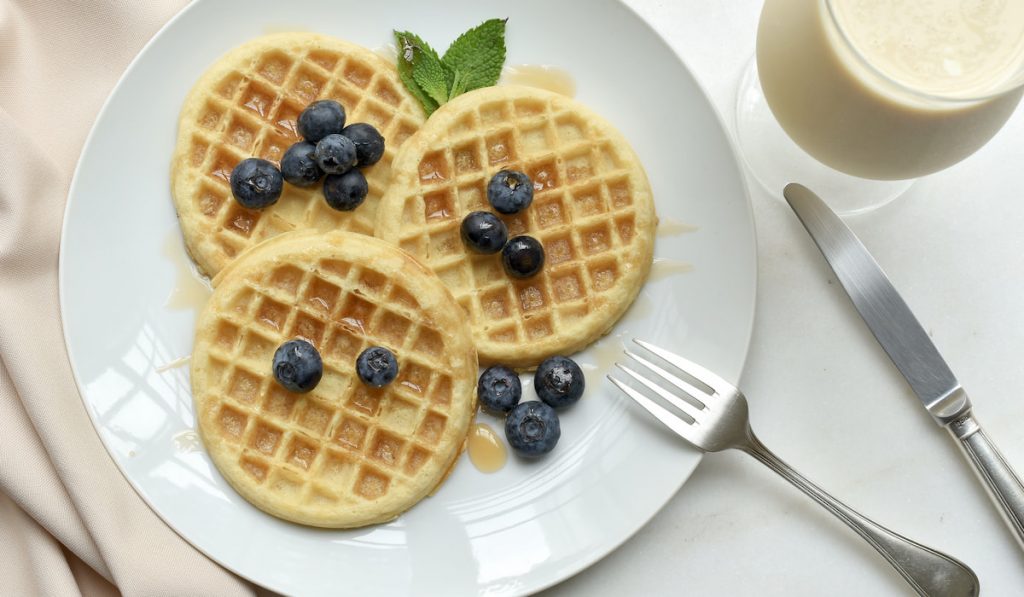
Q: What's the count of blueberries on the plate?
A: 14